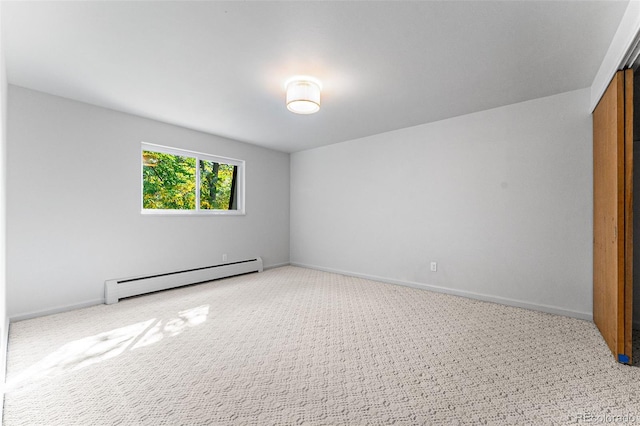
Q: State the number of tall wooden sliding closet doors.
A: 2